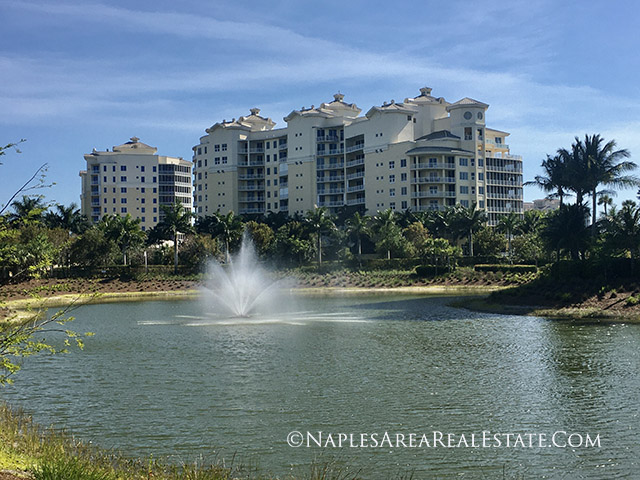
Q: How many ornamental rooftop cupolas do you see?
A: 4